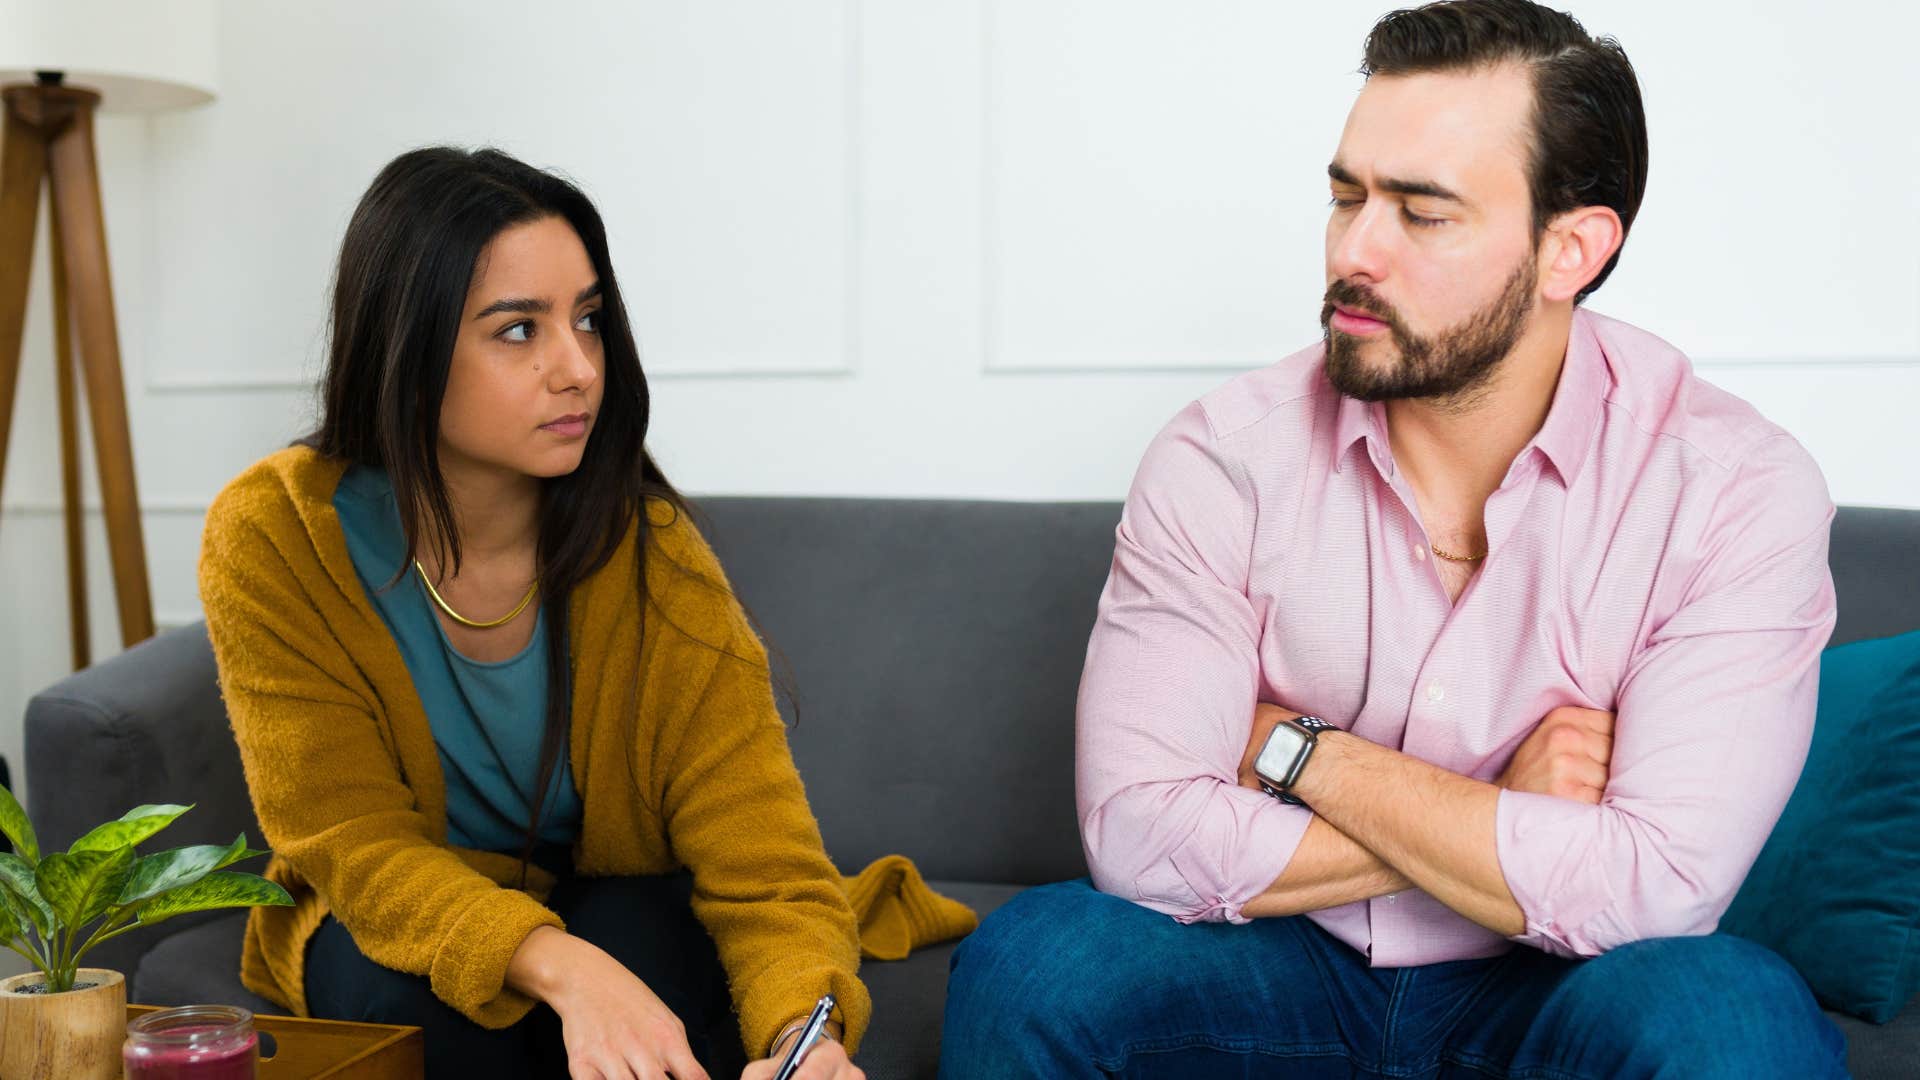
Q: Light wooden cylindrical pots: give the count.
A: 1